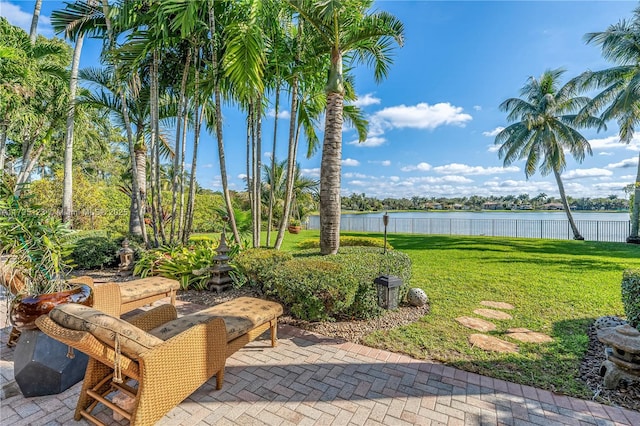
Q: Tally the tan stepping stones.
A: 5